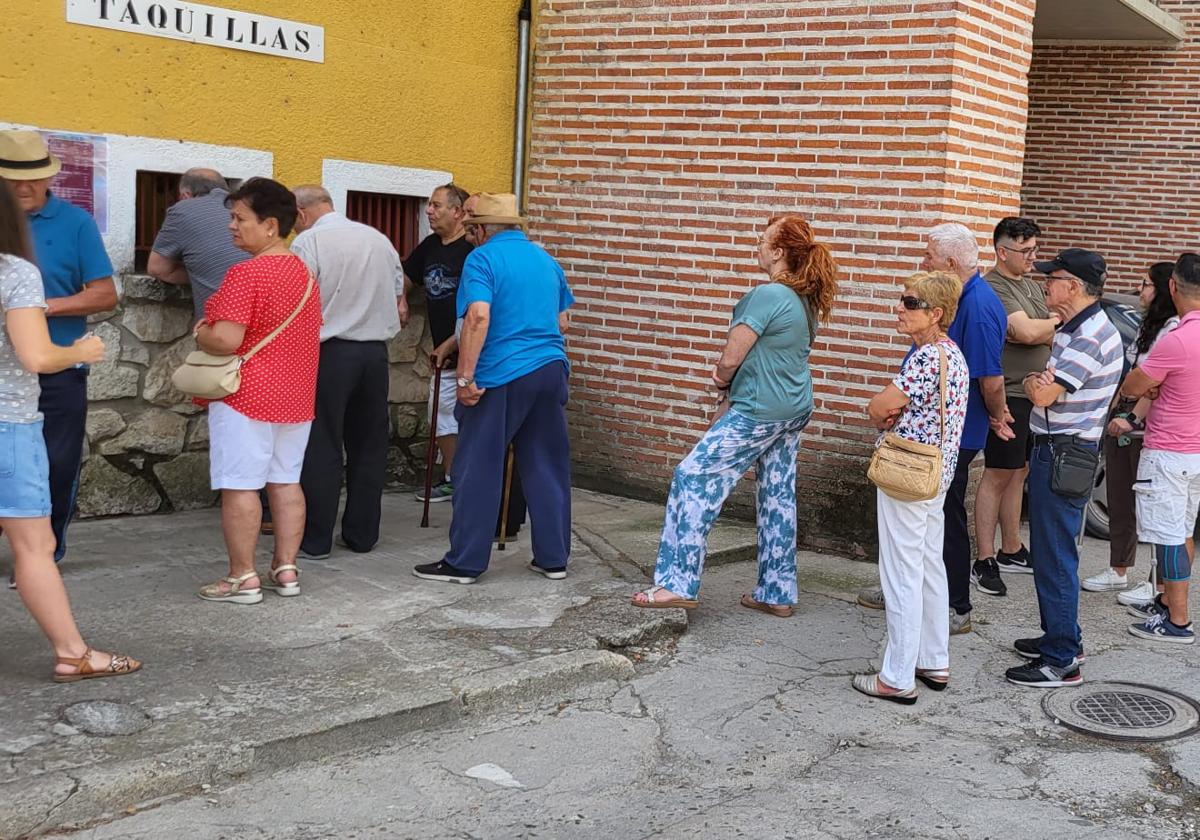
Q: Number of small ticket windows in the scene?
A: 2